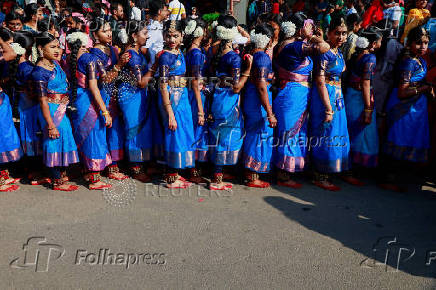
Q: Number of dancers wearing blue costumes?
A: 14